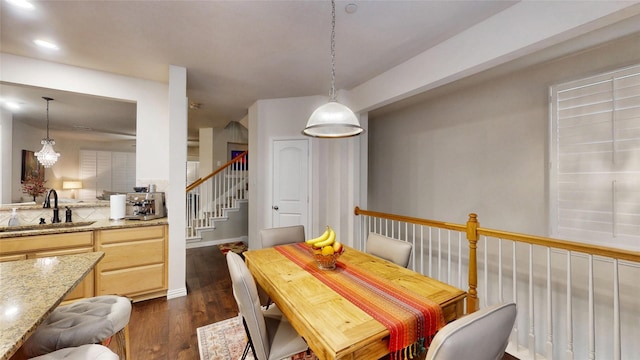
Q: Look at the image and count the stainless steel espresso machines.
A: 1